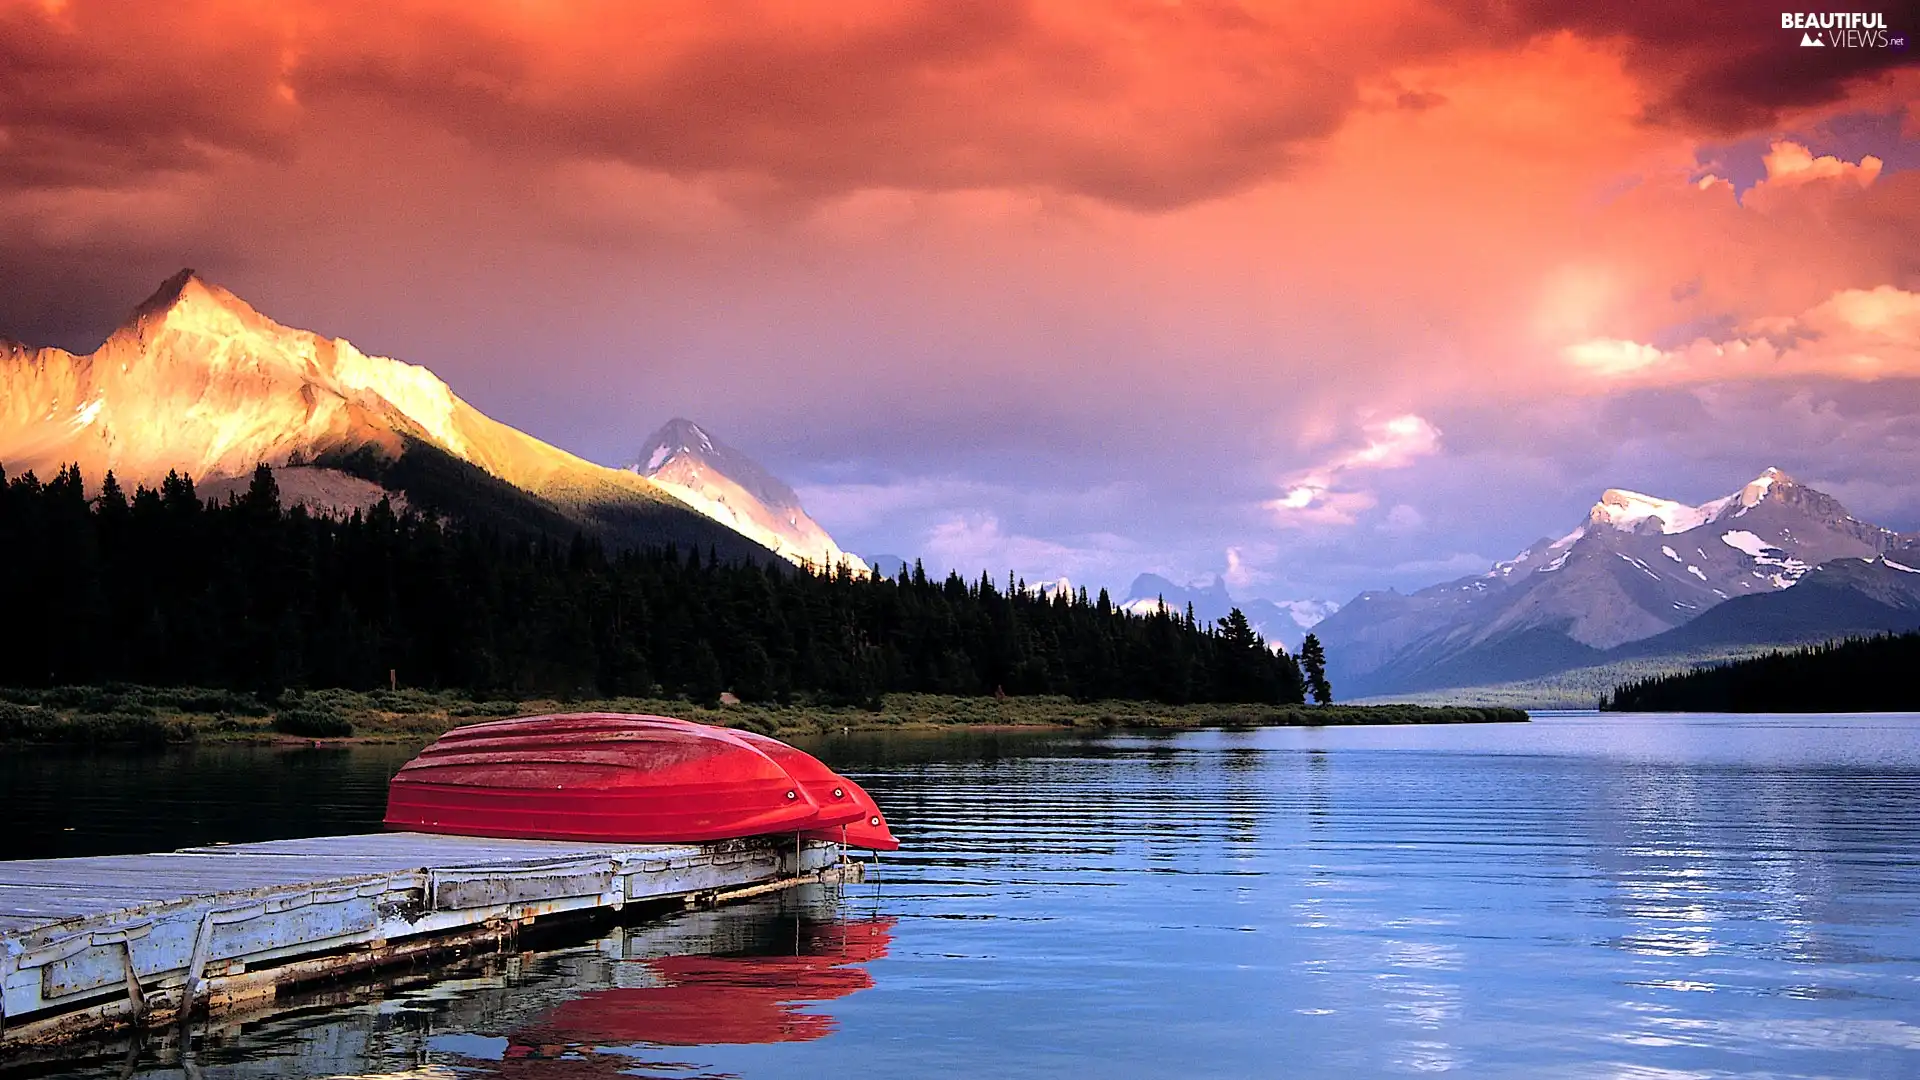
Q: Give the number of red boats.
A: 3